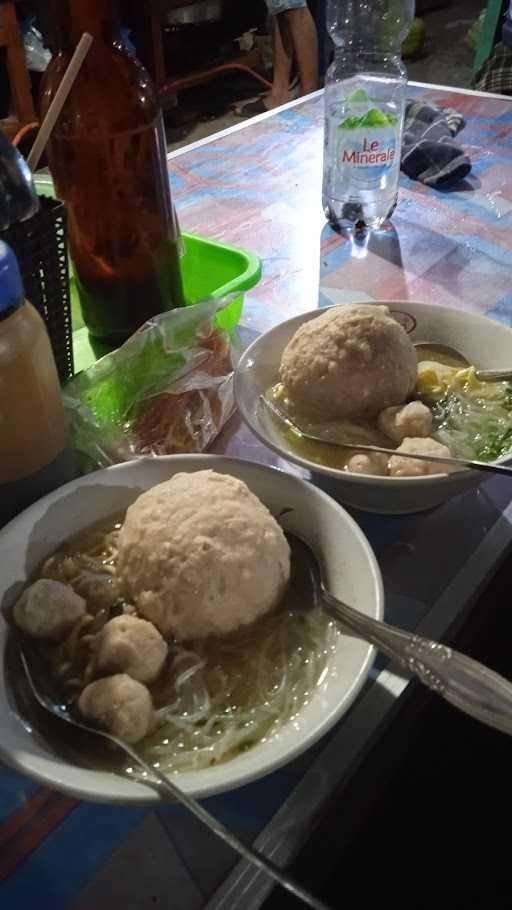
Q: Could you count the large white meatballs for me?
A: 2